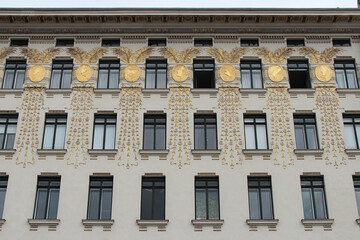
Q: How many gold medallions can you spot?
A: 7